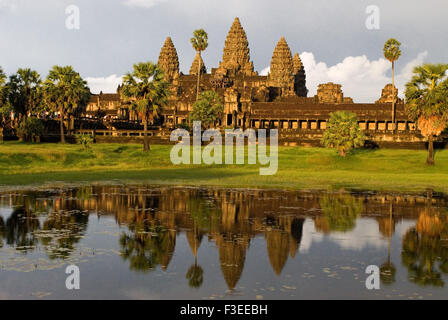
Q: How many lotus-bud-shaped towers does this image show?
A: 5